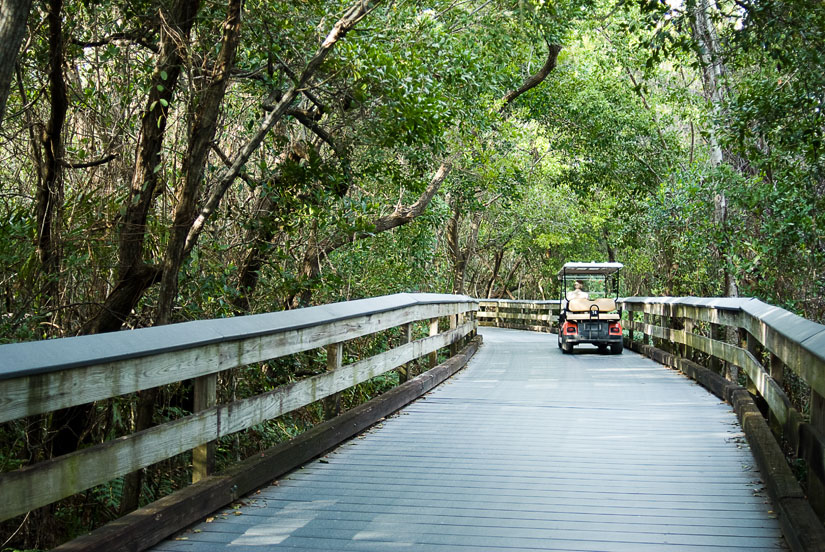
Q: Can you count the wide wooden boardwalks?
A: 1